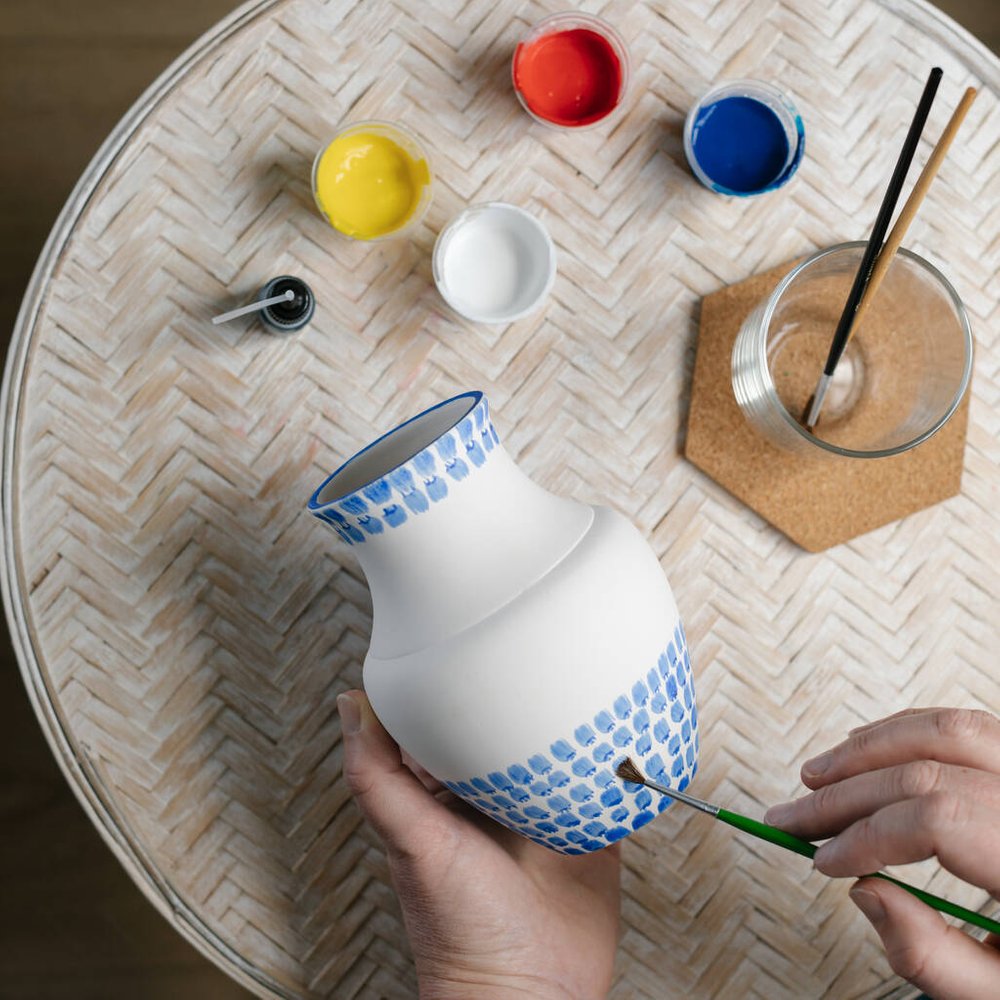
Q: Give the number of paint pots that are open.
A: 4